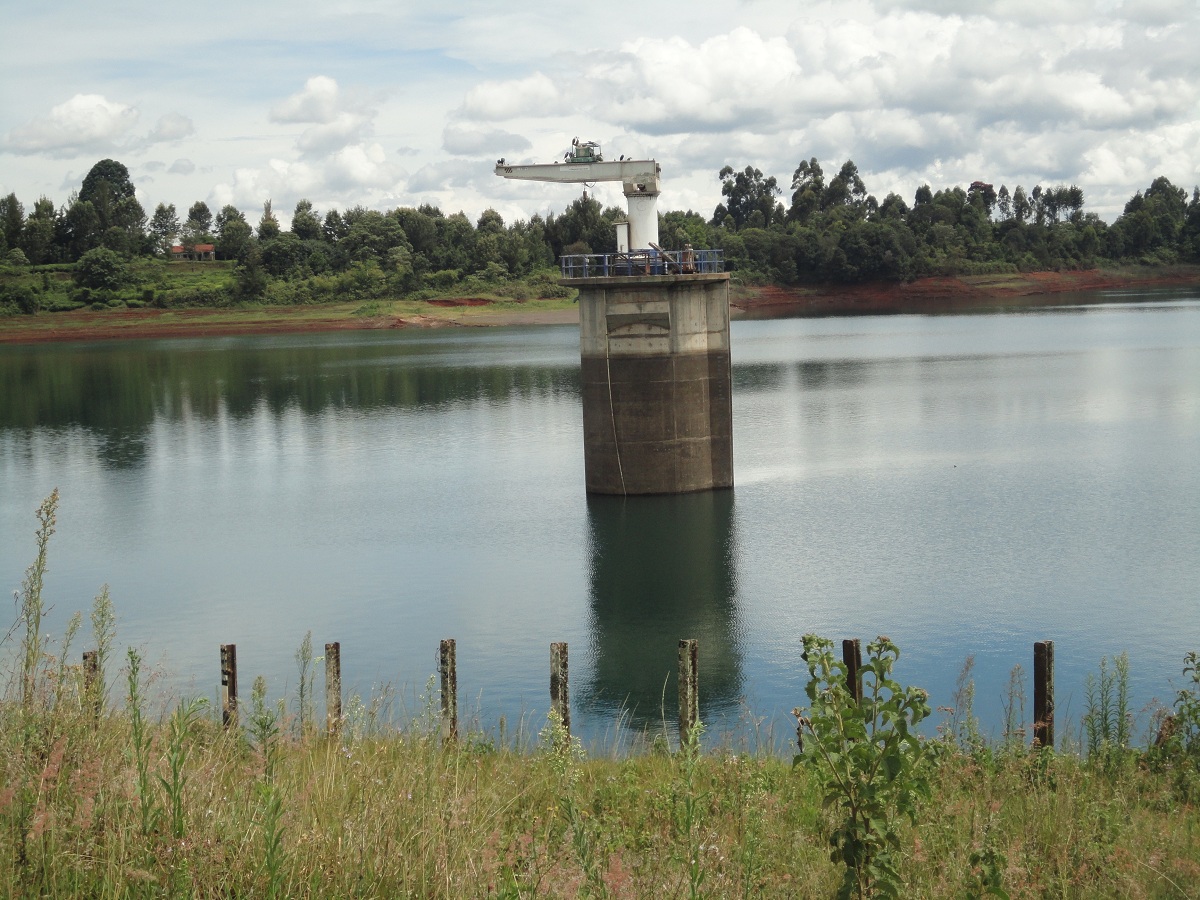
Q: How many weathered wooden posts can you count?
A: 8